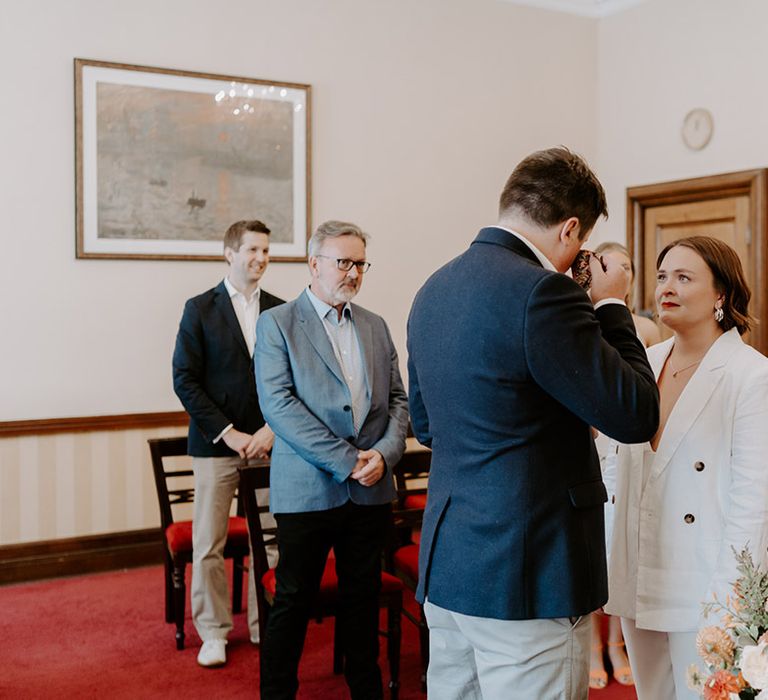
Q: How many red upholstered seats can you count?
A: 4